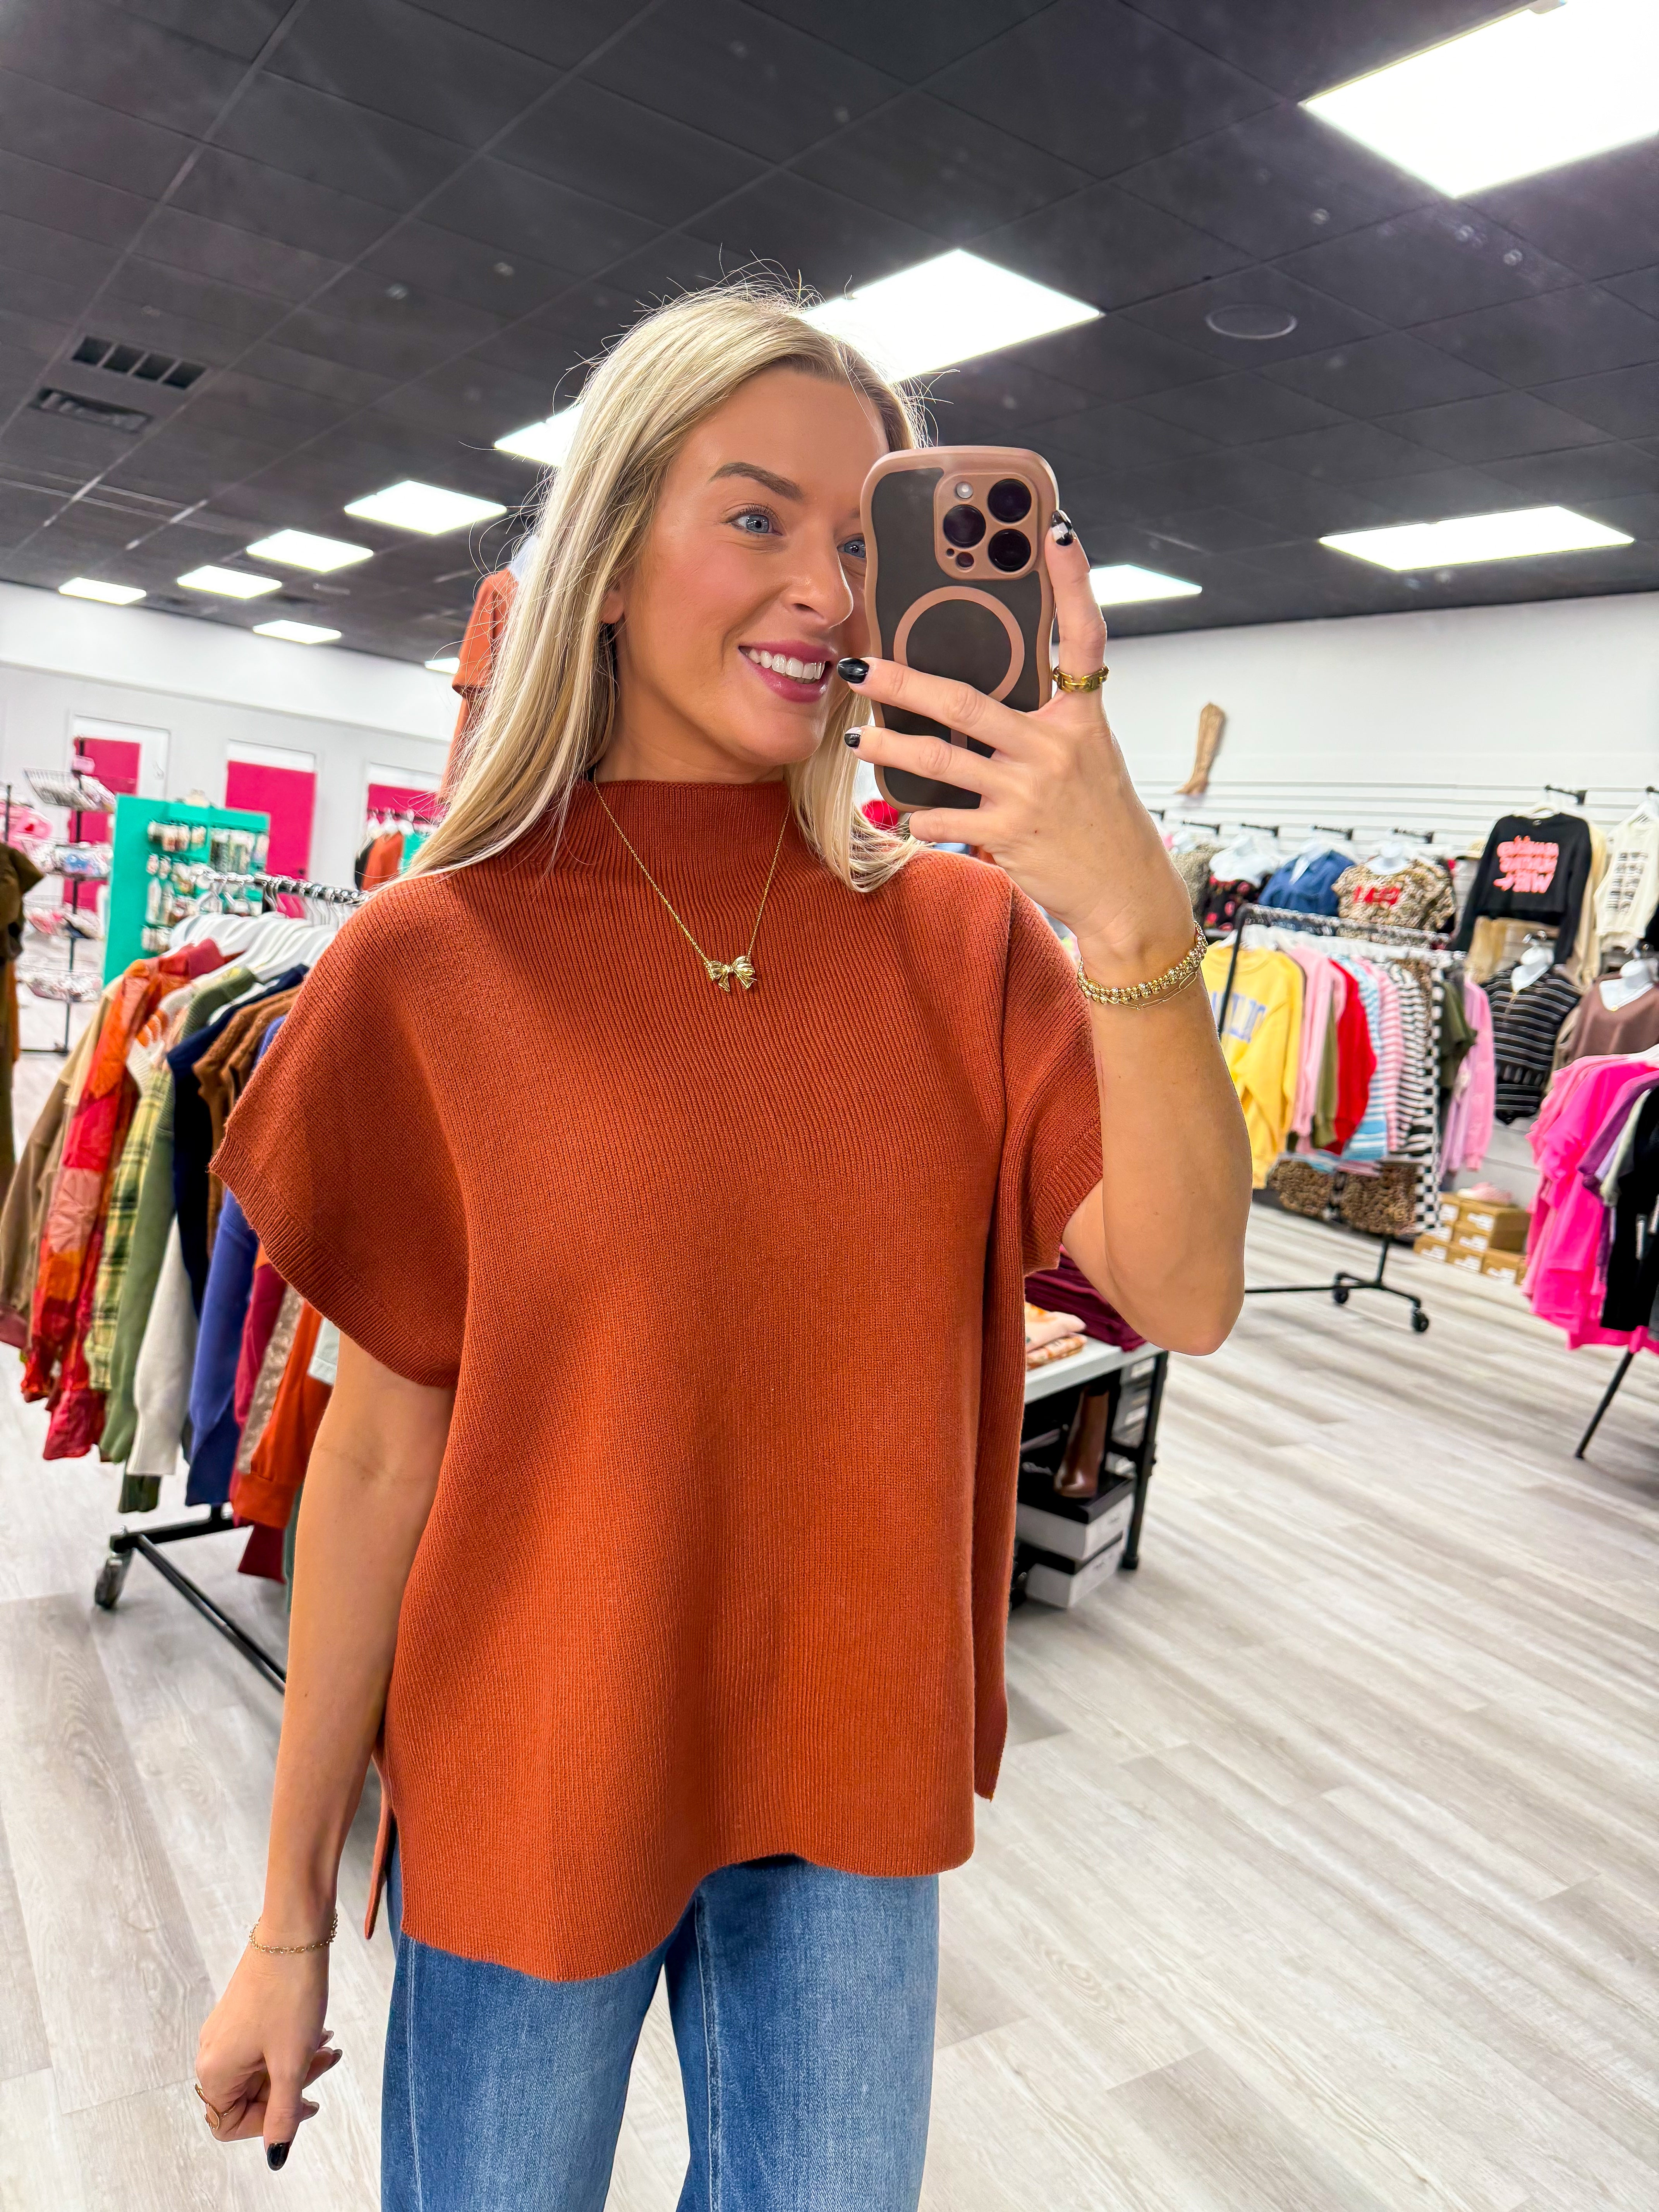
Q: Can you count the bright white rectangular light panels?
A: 11